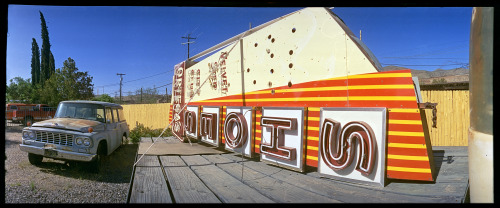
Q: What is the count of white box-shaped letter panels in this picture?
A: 5